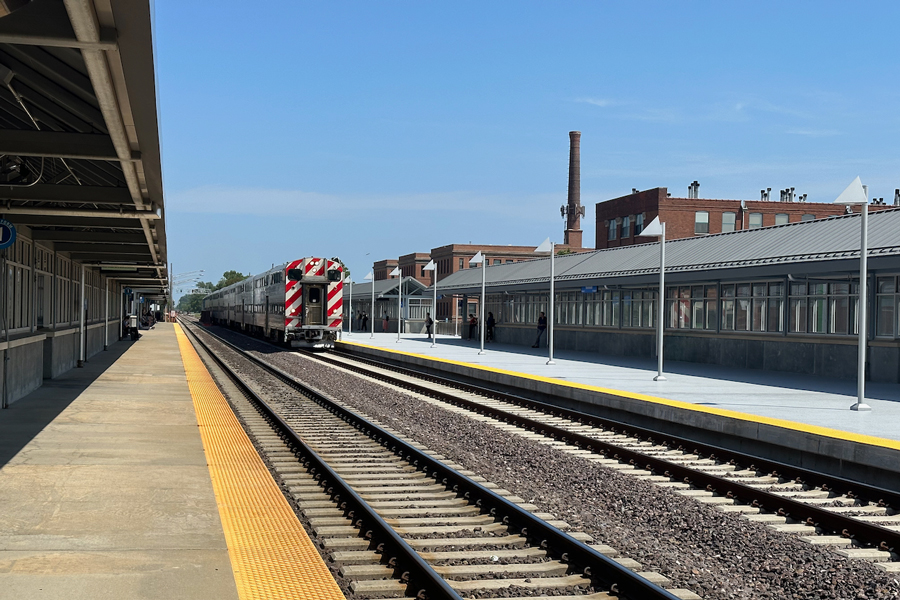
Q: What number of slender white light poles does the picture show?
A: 8